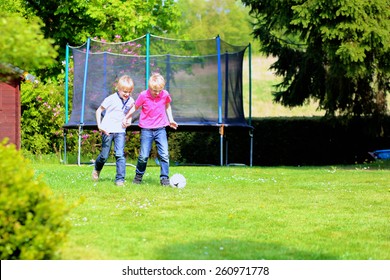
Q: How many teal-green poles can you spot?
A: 3